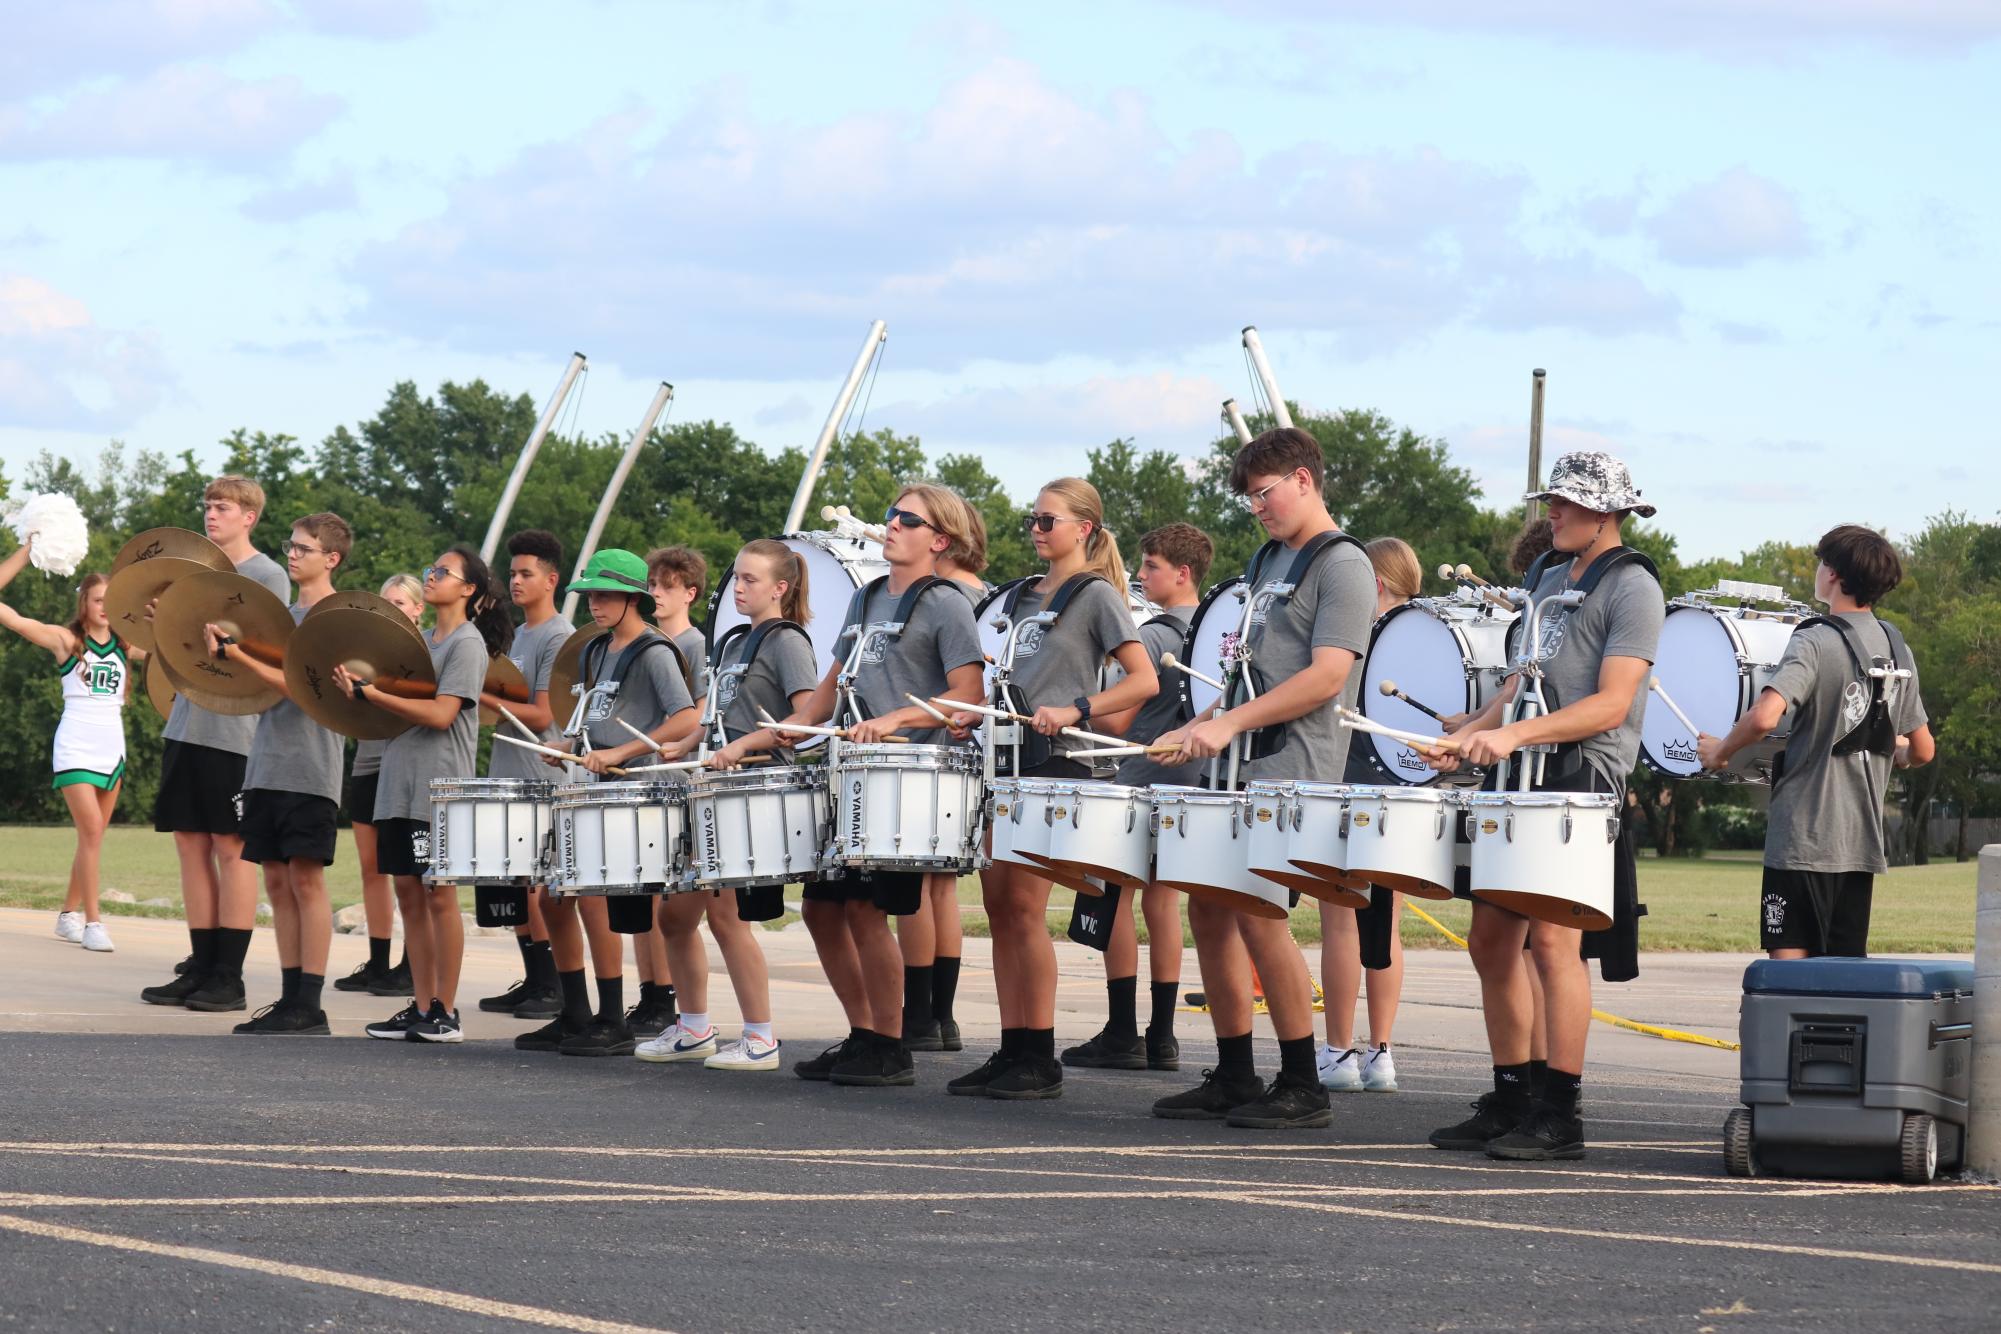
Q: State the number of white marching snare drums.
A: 4